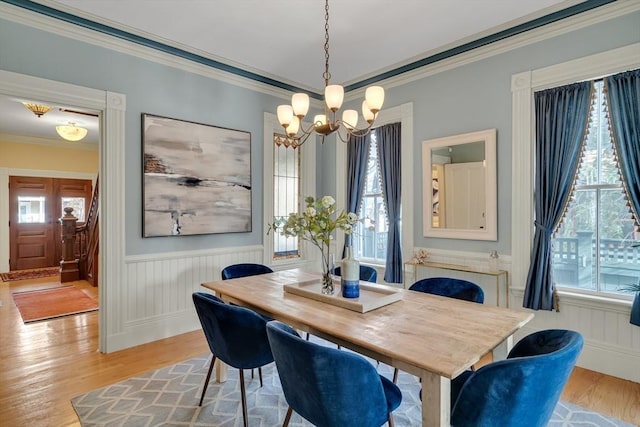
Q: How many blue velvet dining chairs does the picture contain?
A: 6